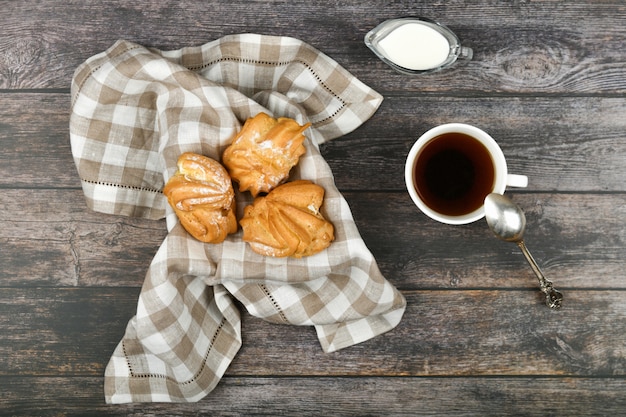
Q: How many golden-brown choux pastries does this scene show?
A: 3